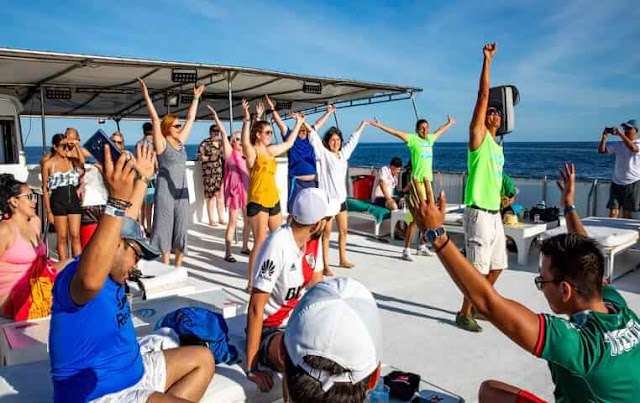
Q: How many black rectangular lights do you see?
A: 5